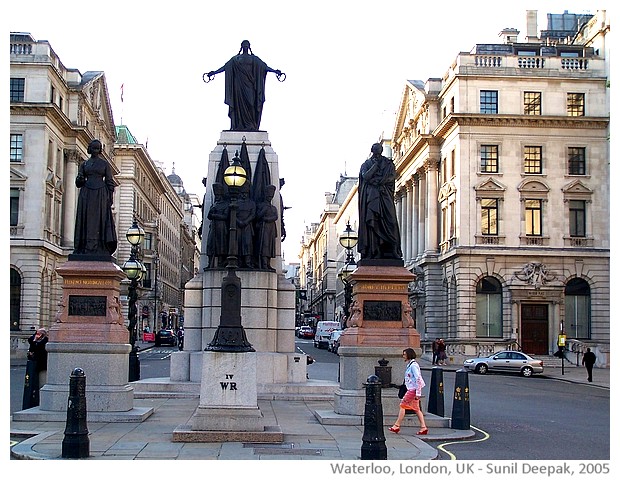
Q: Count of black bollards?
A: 5